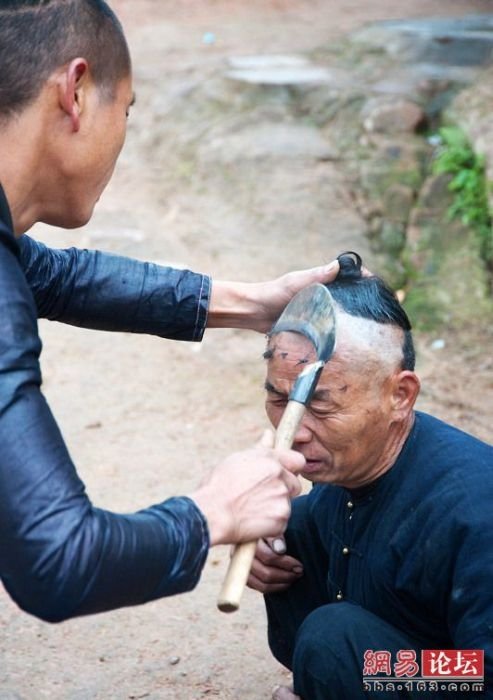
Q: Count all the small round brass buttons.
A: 3